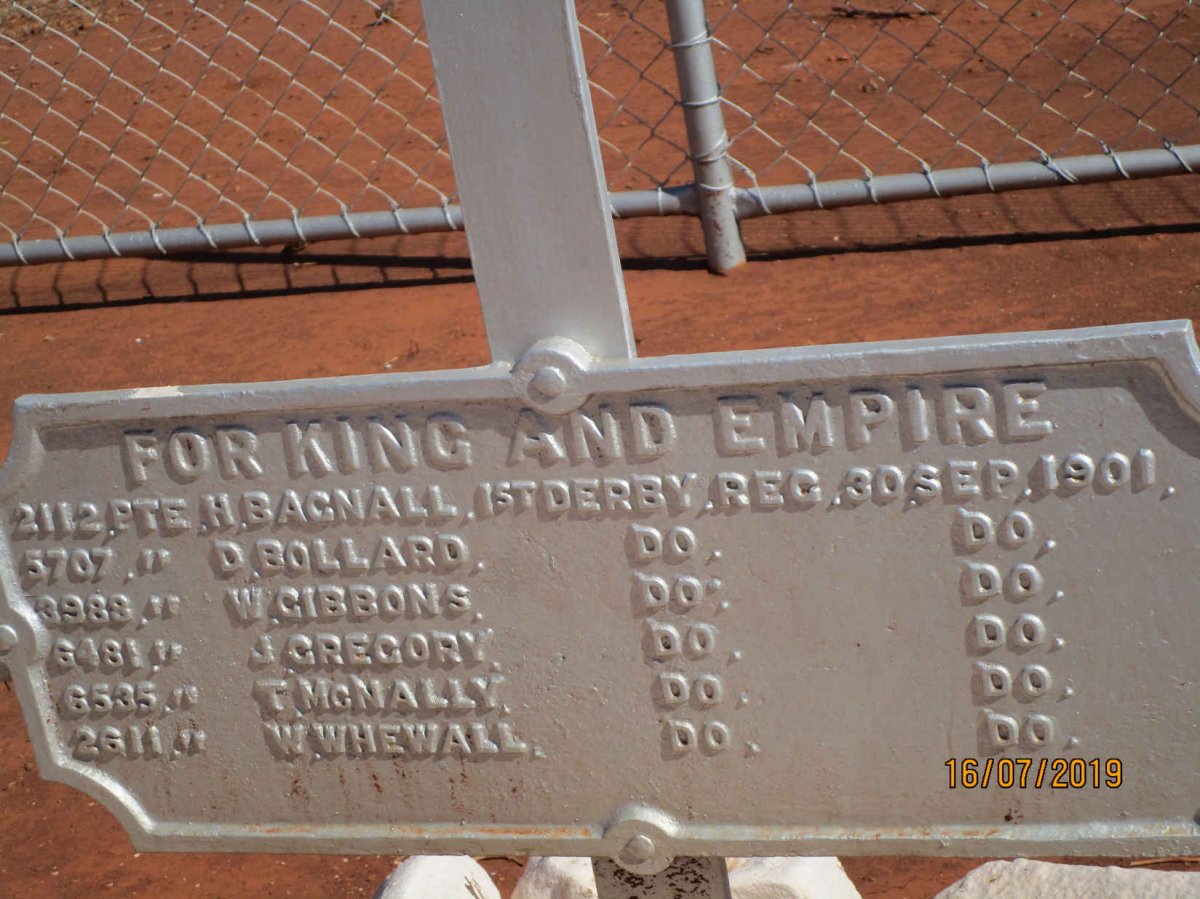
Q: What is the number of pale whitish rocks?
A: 4